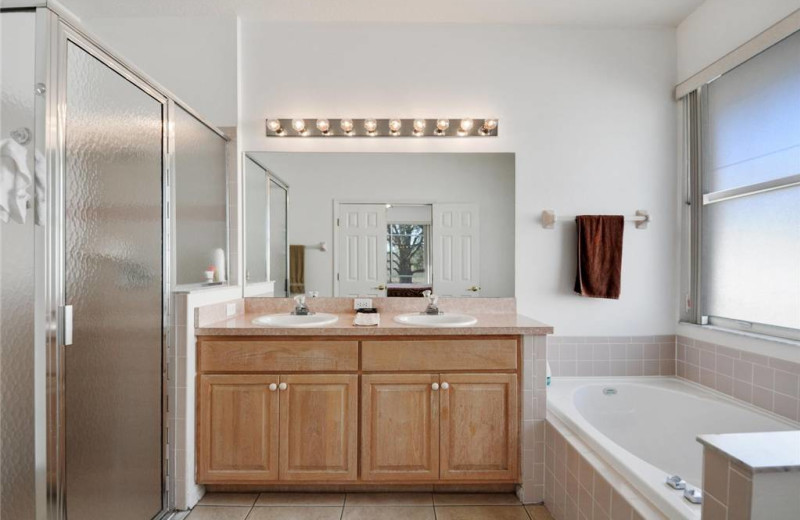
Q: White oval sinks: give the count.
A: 2